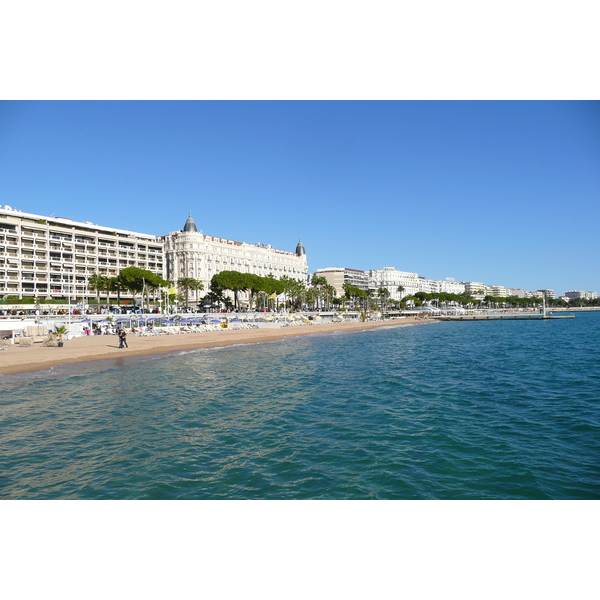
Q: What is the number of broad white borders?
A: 2